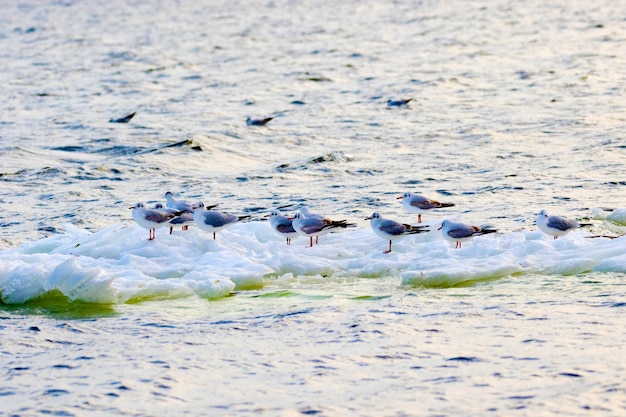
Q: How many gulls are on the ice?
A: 11